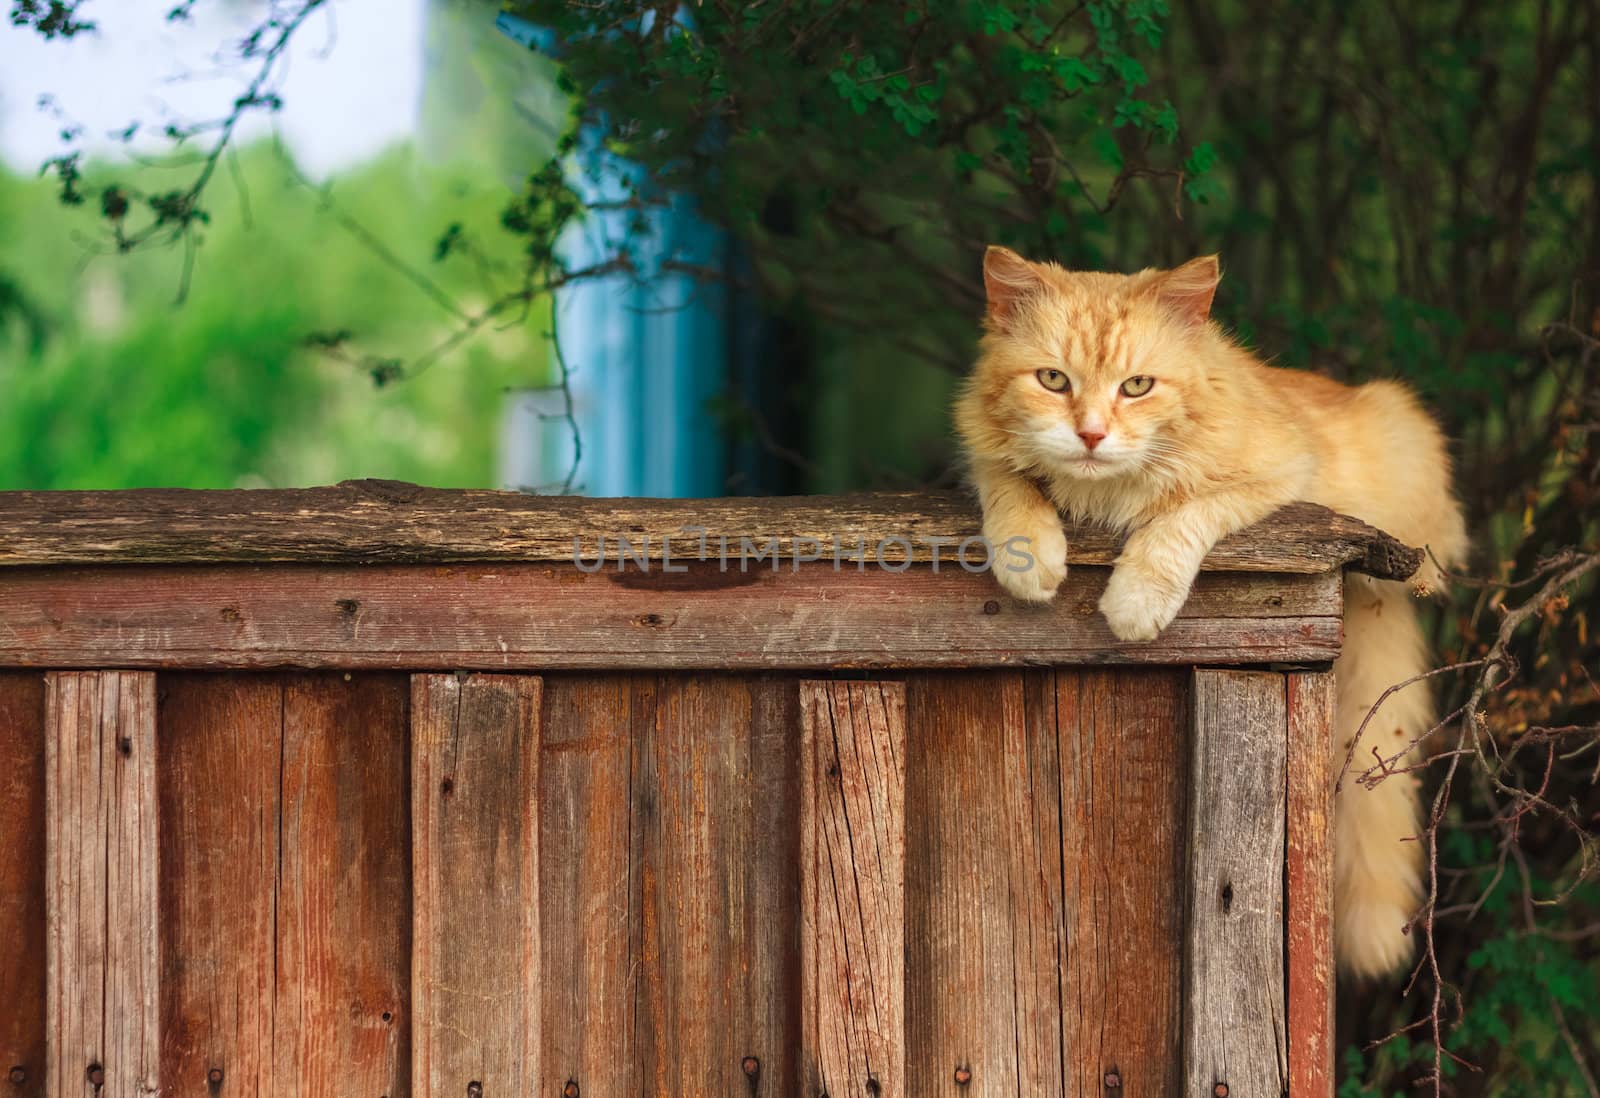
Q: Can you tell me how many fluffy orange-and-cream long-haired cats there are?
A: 1